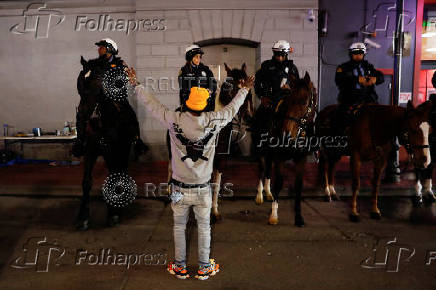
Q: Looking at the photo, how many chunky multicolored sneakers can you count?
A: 2